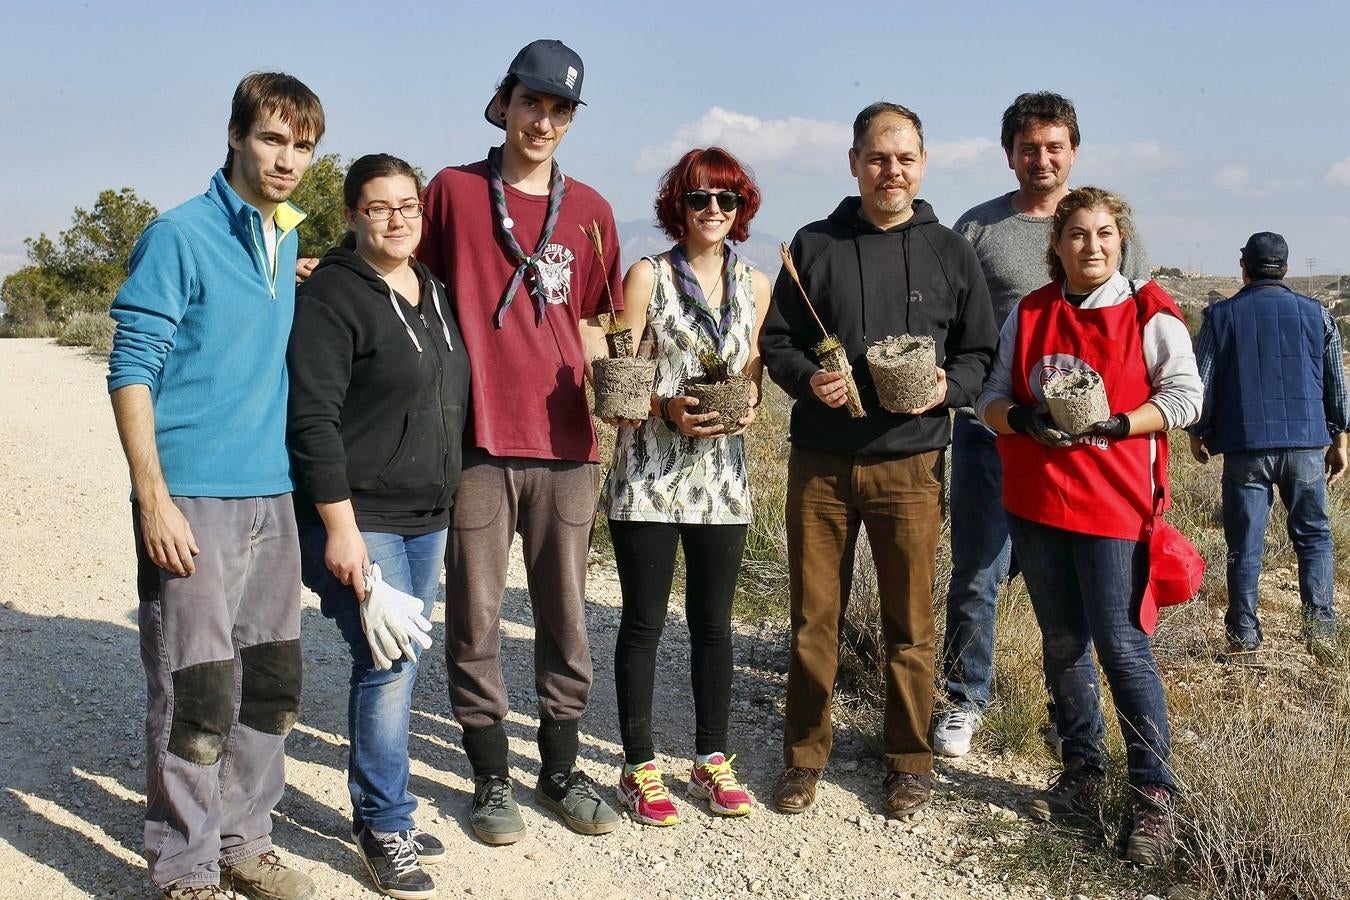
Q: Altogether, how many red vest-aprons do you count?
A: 1